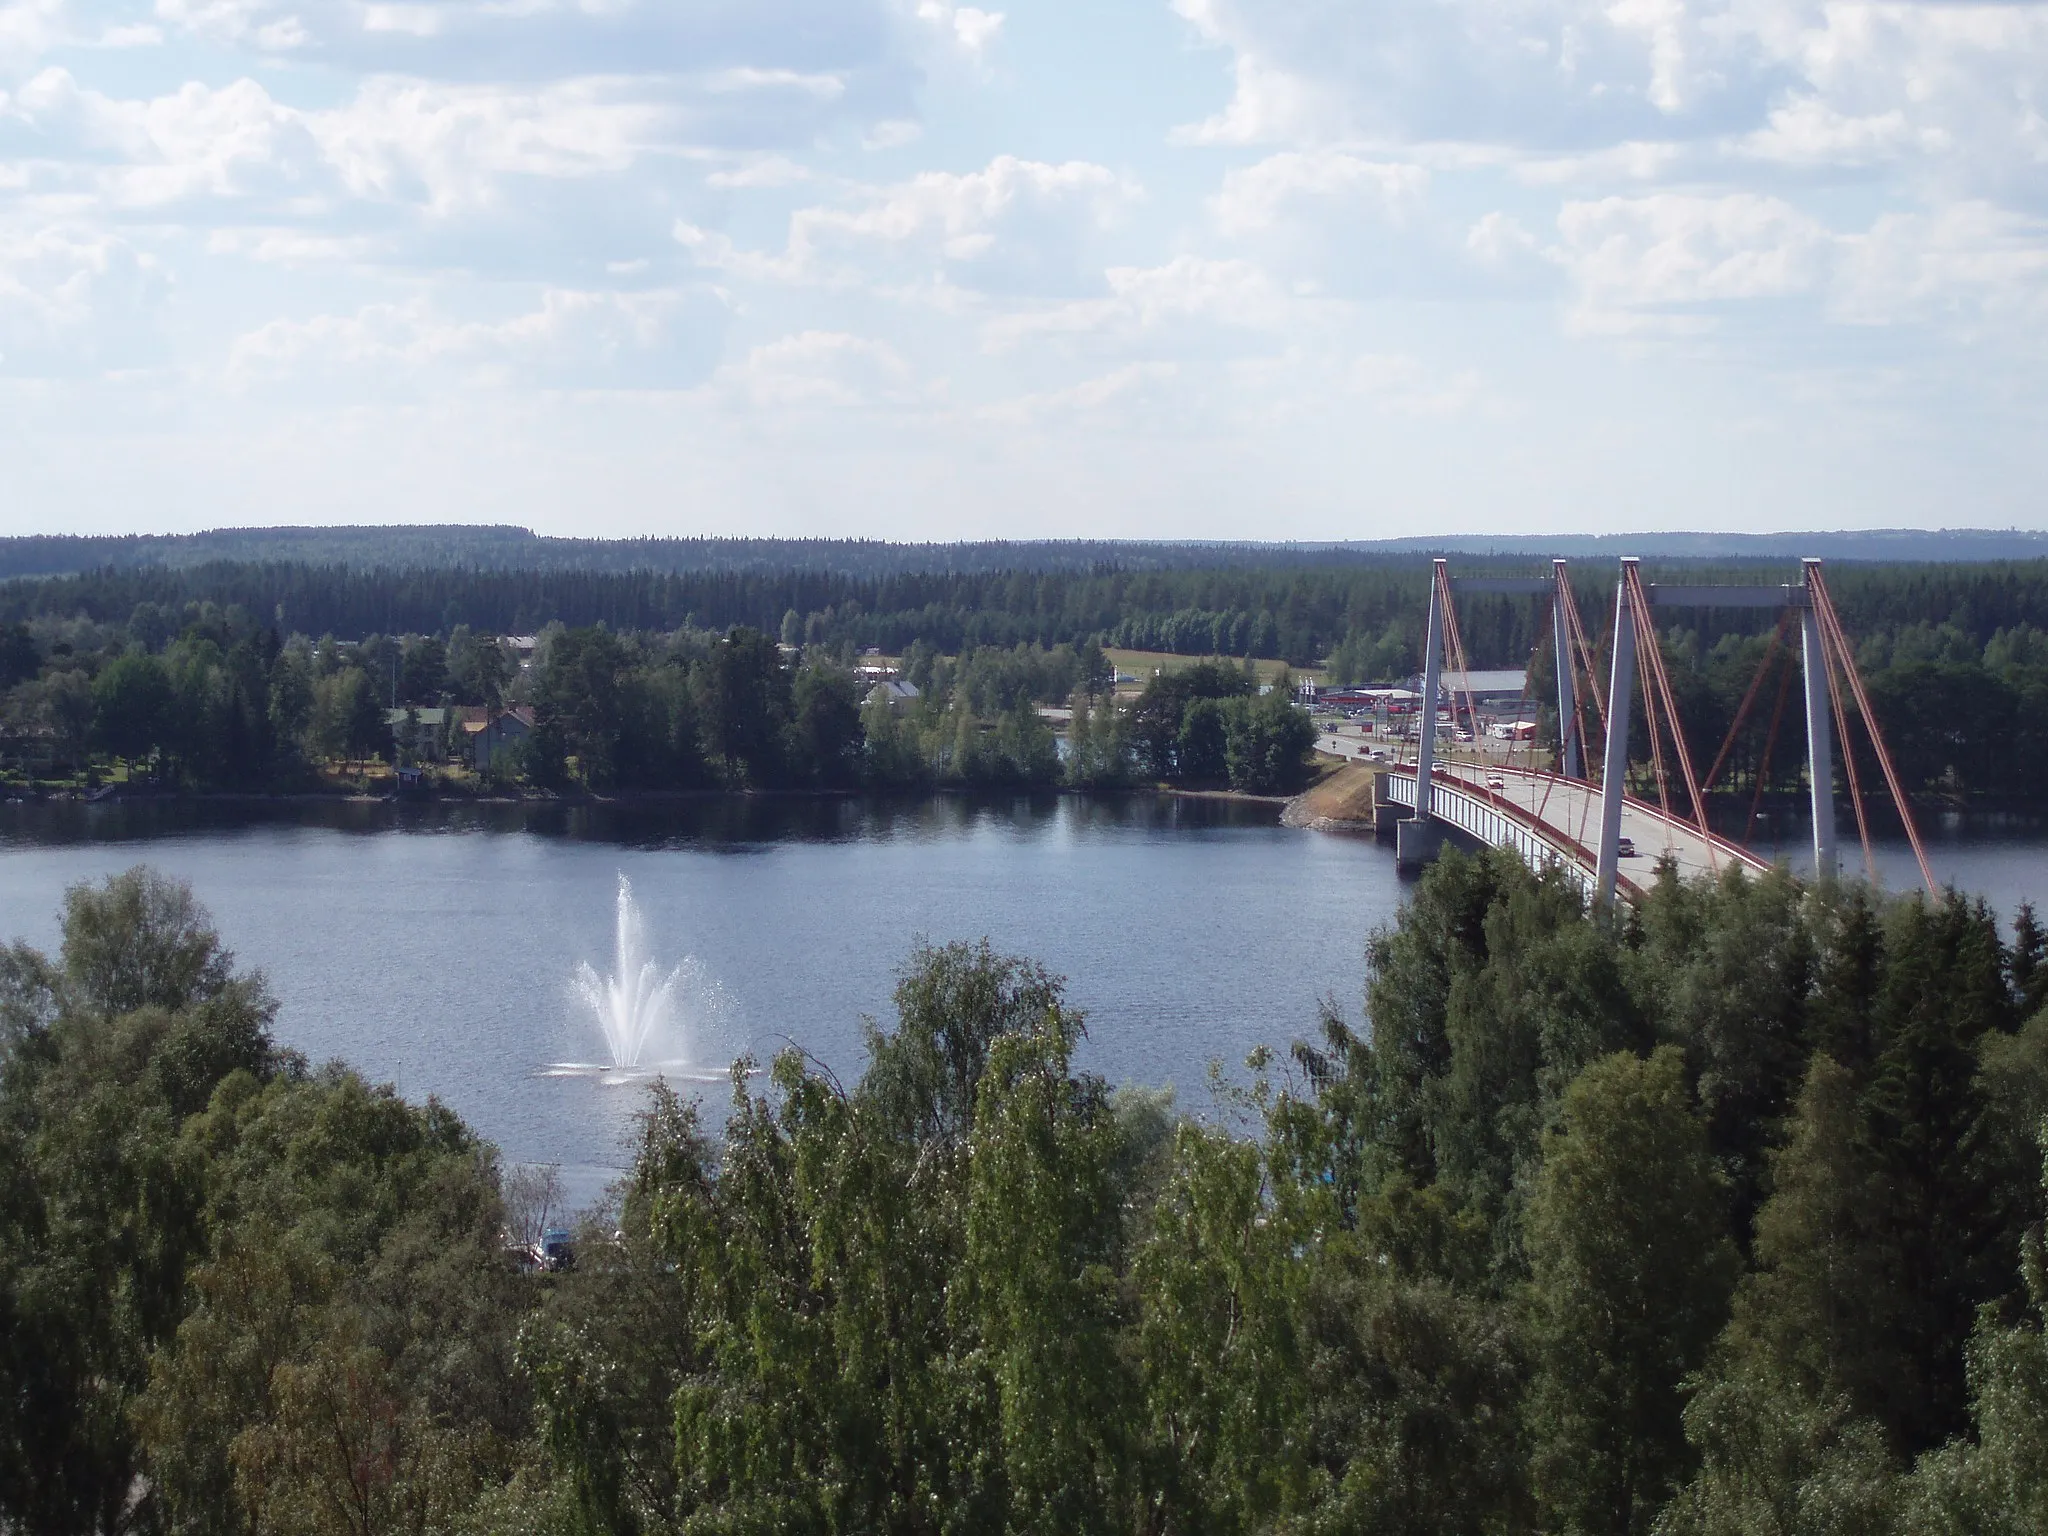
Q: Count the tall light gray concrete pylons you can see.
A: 4